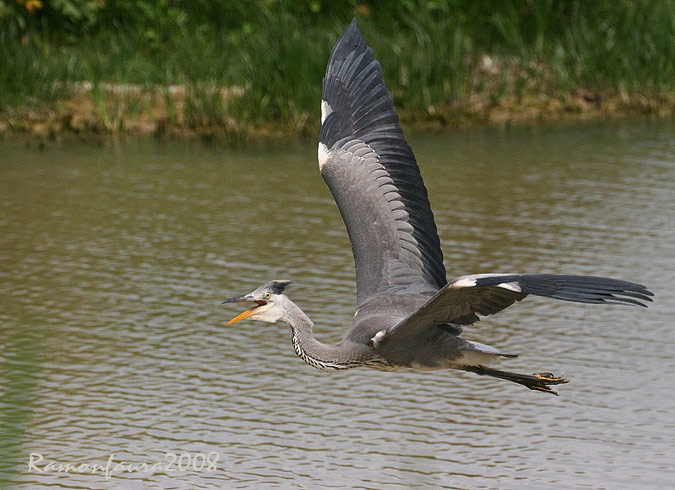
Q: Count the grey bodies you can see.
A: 1